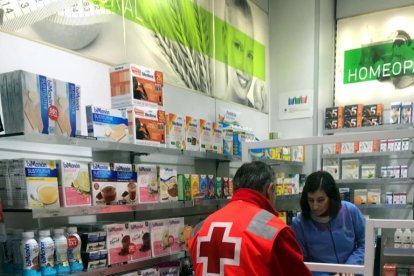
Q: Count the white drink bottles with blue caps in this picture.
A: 4